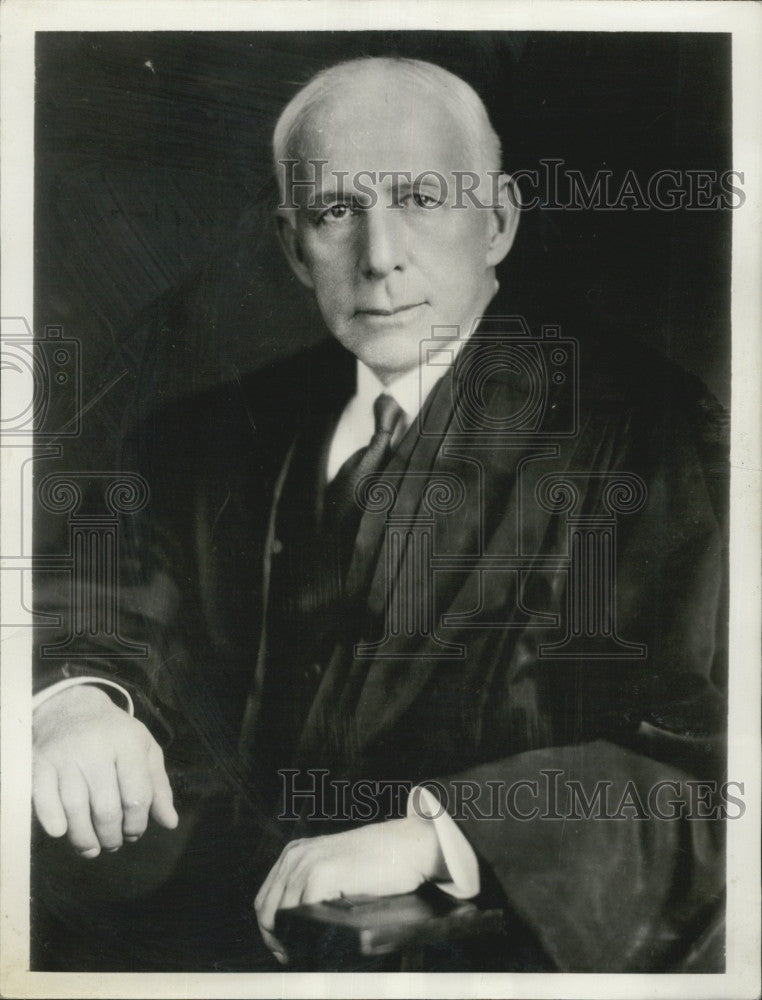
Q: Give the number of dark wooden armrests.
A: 1